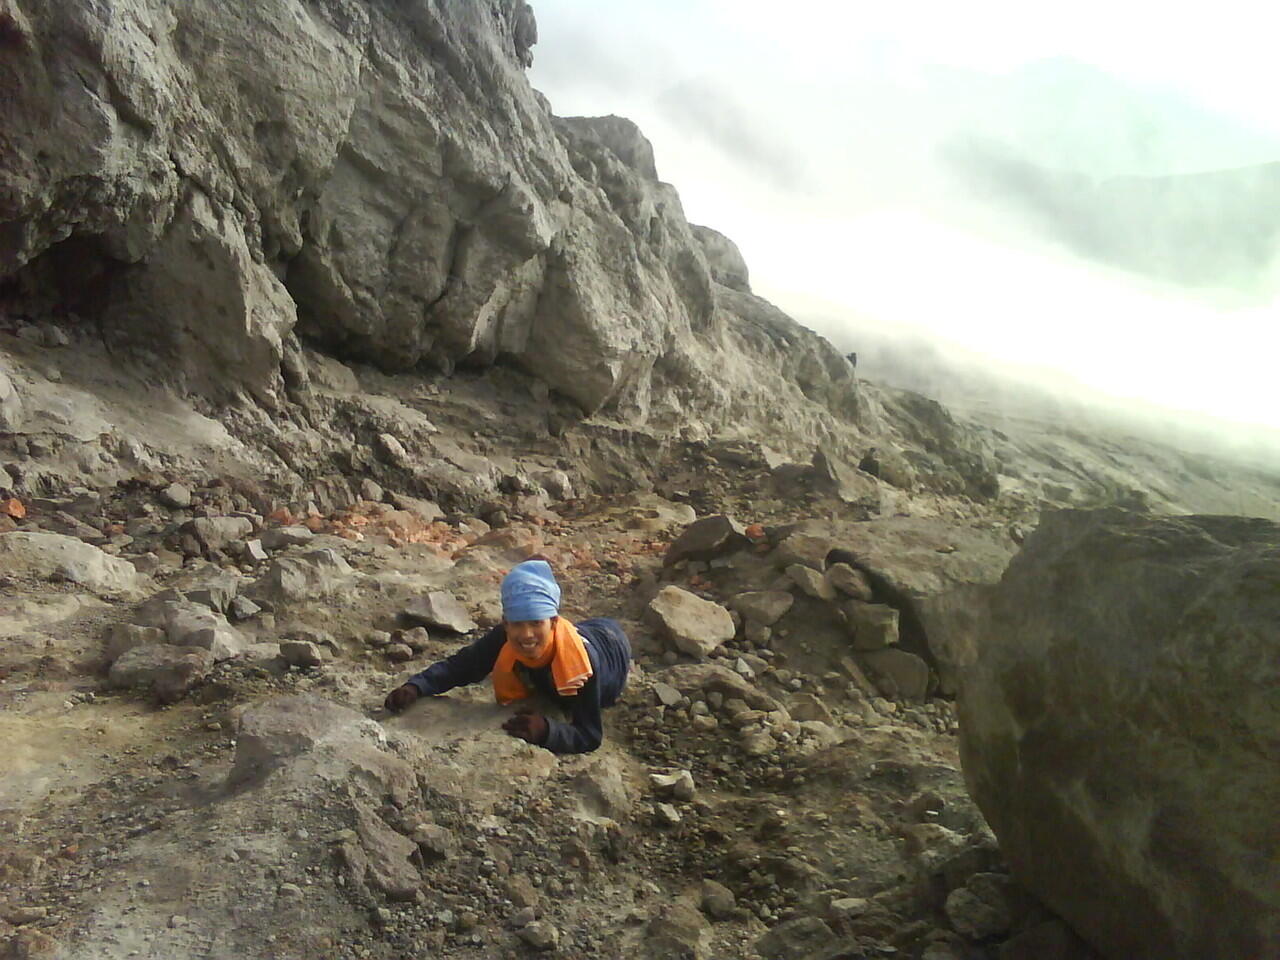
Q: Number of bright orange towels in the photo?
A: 1